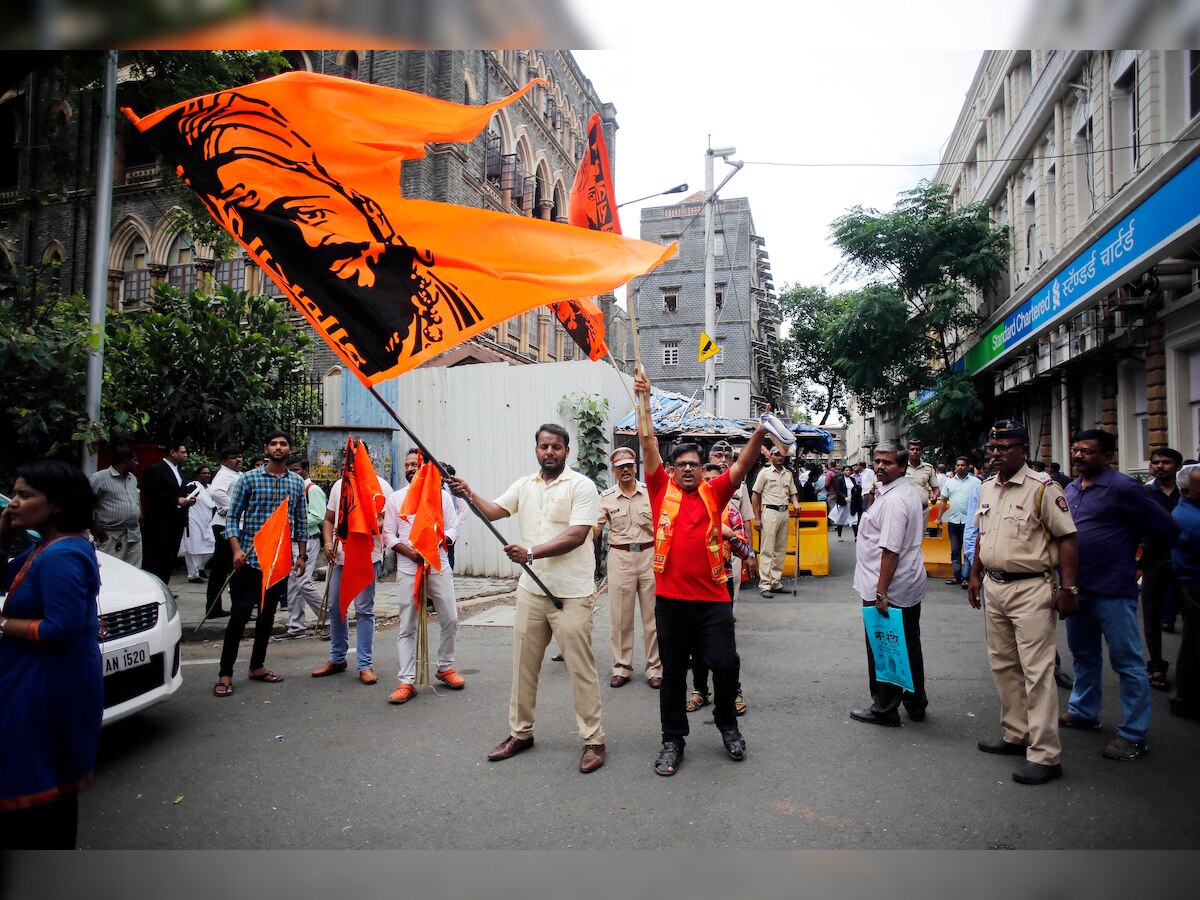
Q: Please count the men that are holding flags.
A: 5